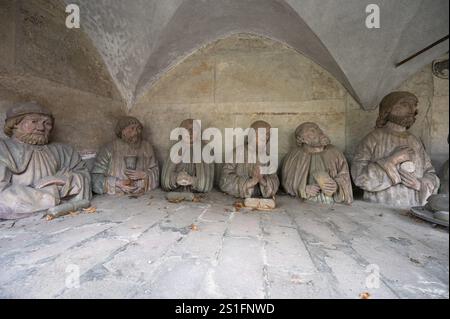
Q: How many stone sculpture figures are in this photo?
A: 6